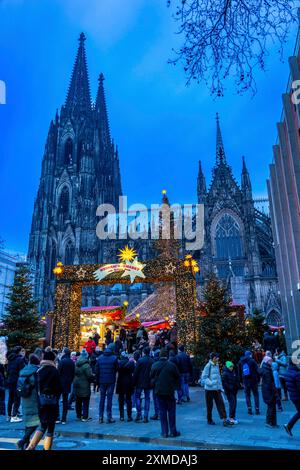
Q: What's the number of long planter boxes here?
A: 0